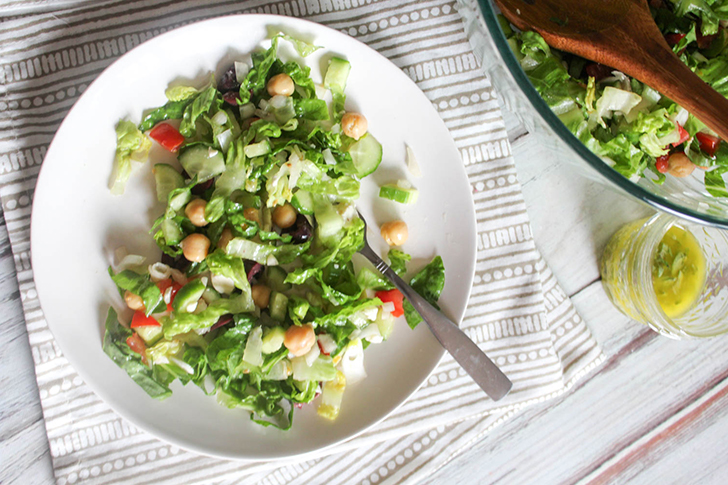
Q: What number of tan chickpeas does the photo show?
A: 12